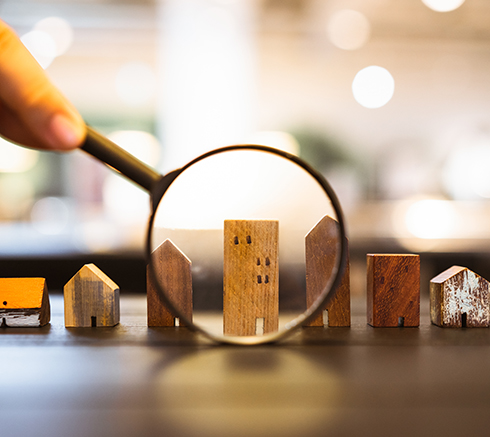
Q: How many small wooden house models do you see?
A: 7